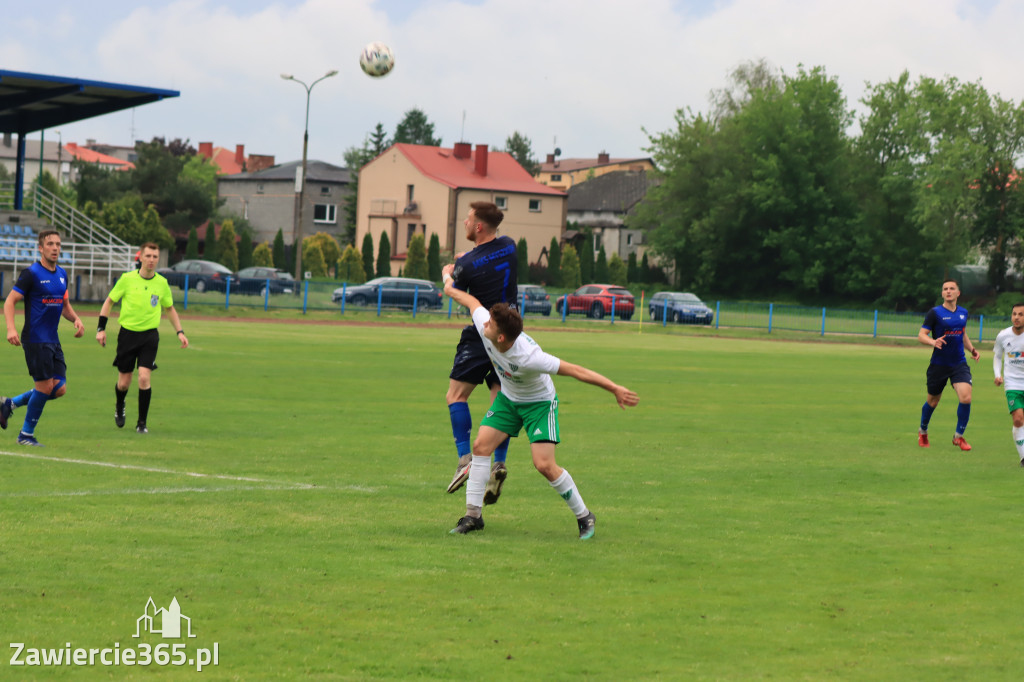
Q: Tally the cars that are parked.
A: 6